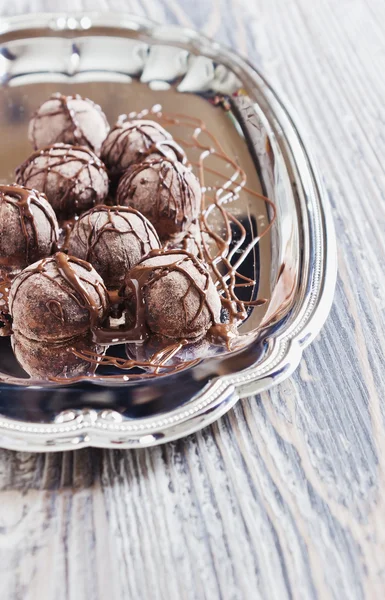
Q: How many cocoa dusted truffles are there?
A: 8